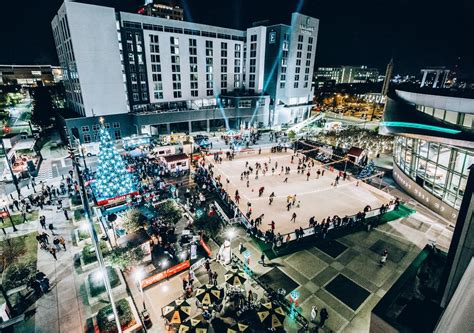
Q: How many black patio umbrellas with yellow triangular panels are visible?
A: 6